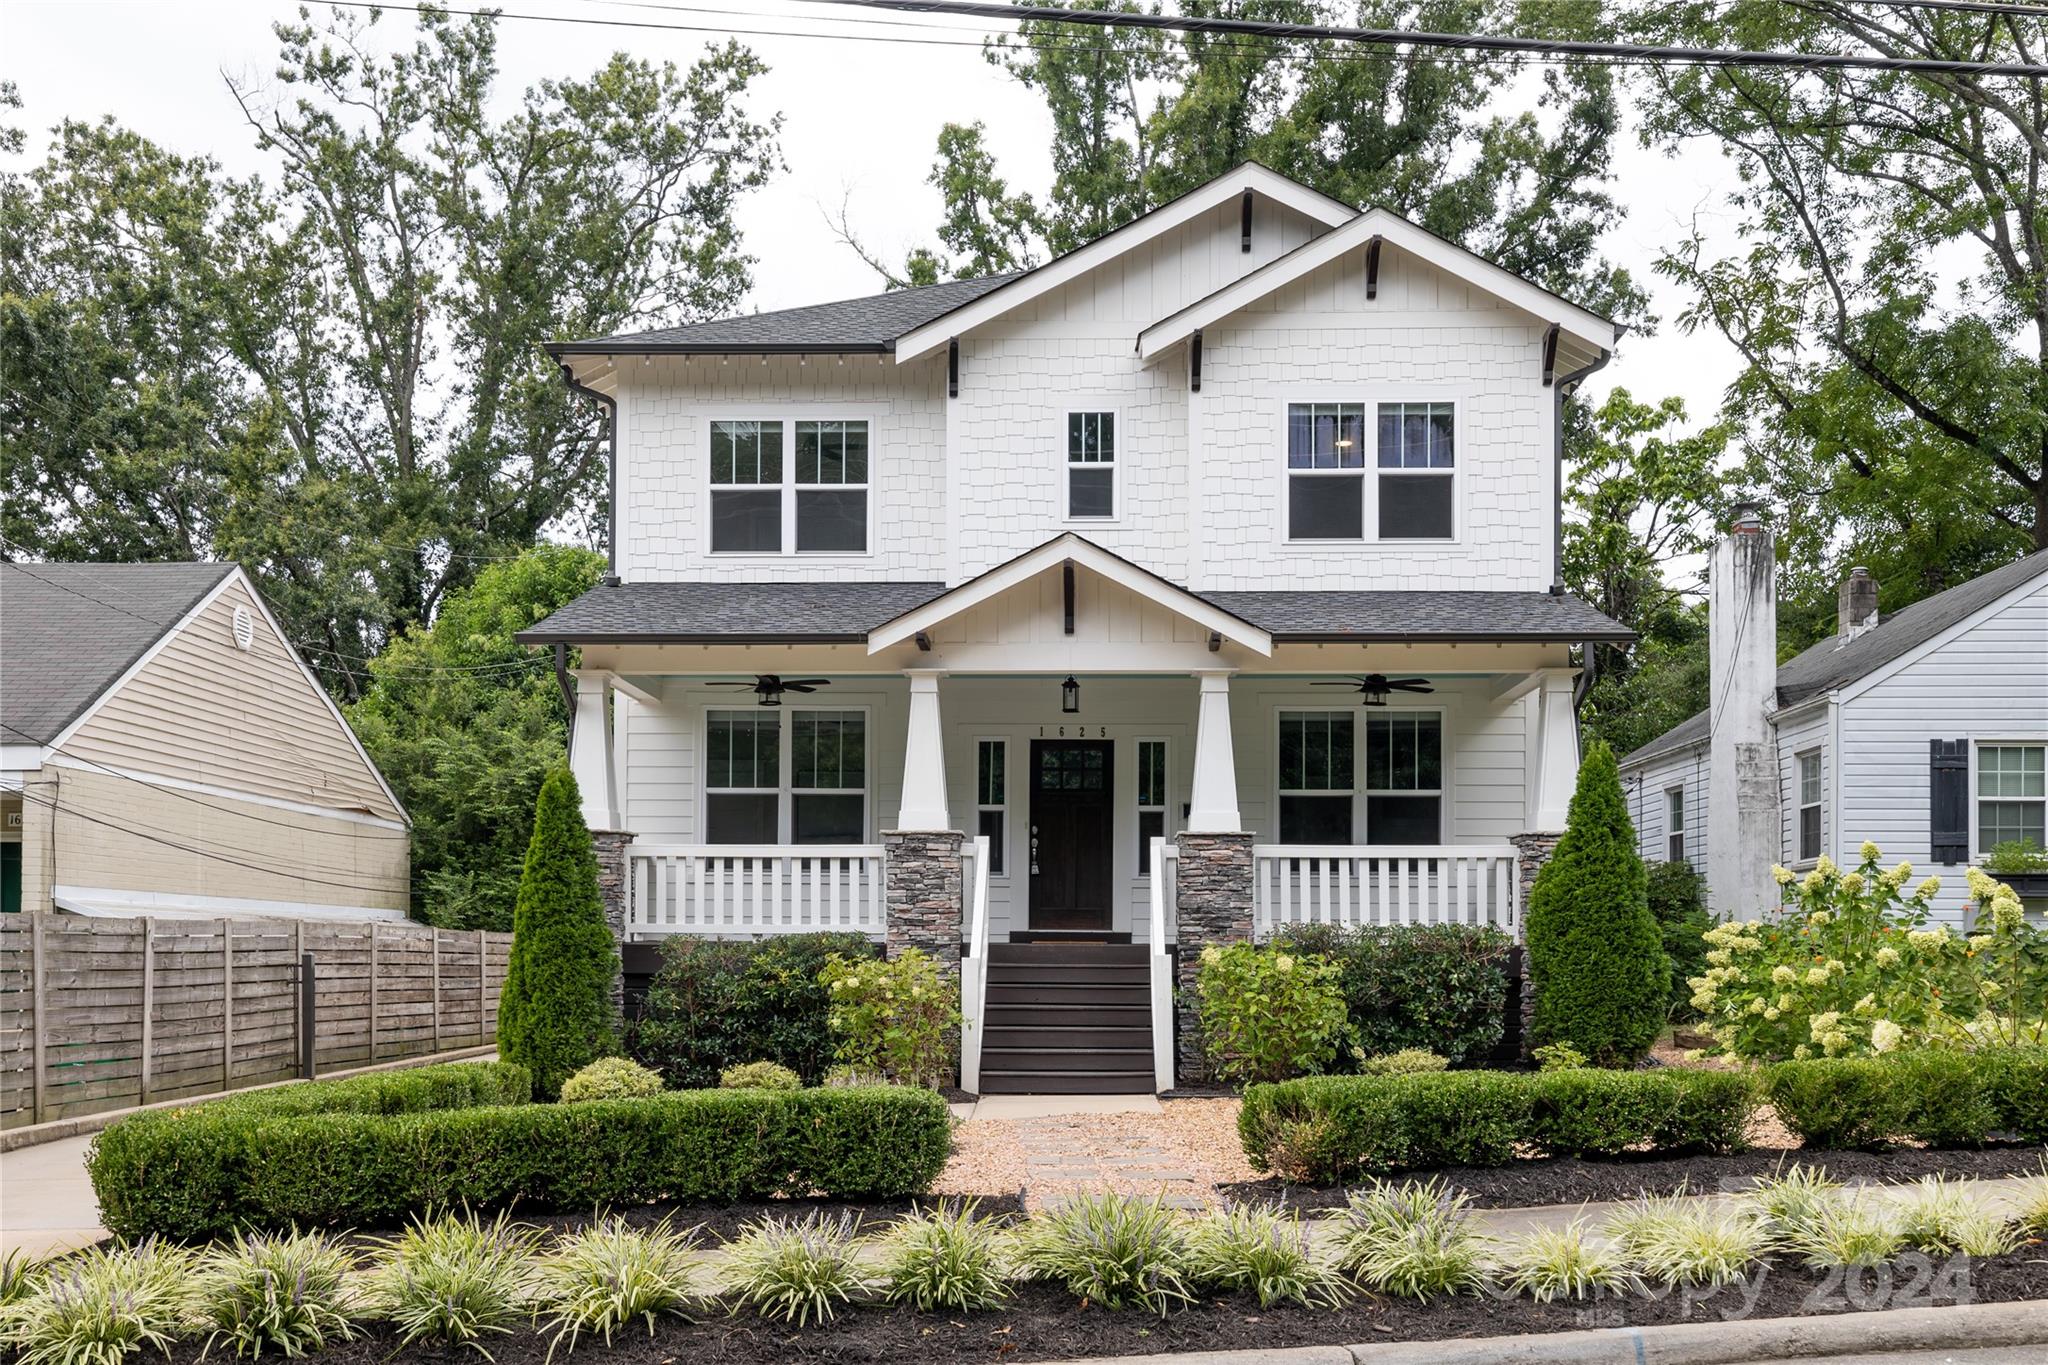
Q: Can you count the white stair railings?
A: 2